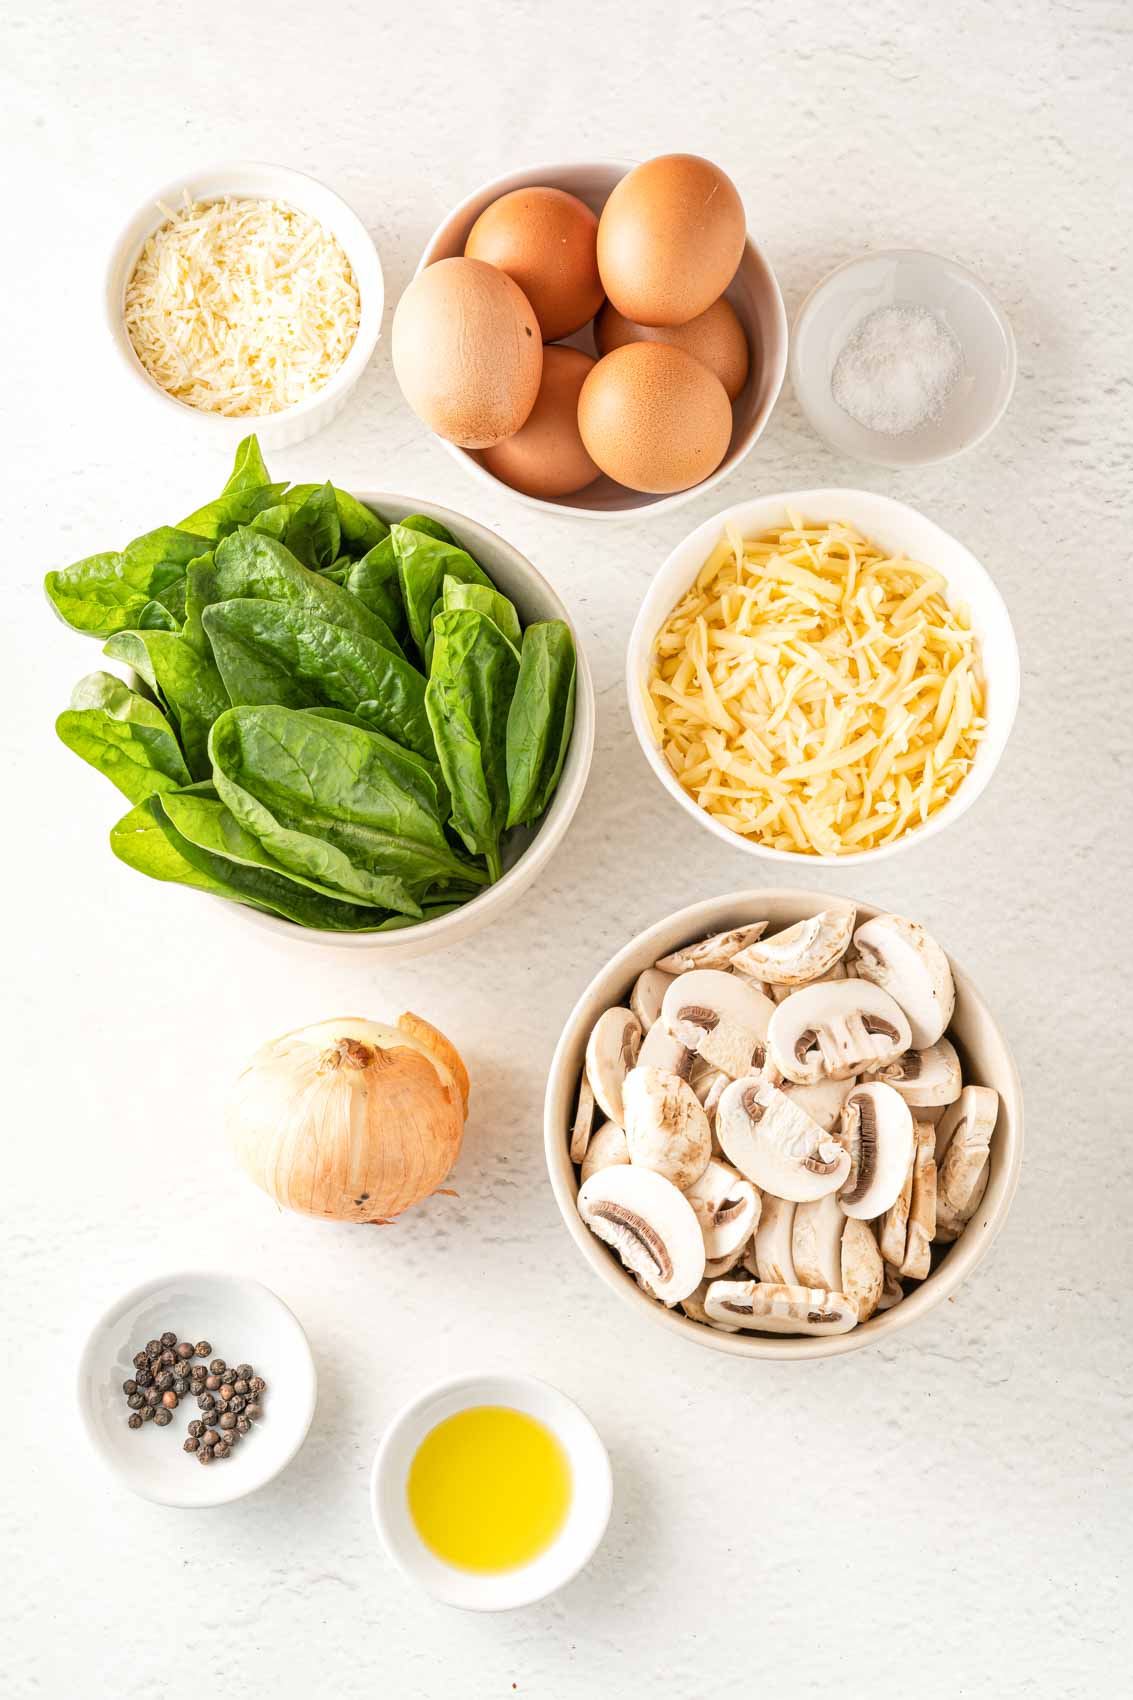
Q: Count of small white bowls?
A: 4